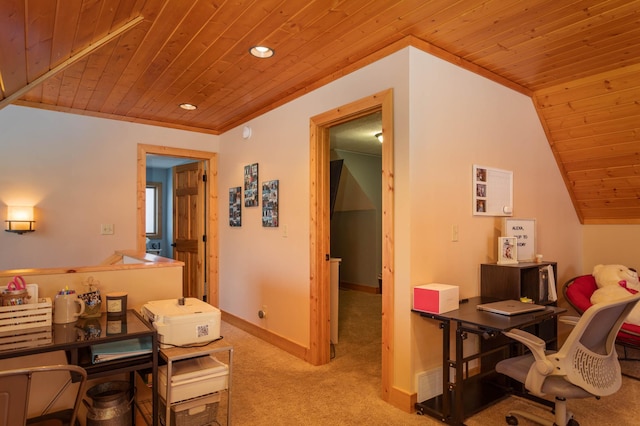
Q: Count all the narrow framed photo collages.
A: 3